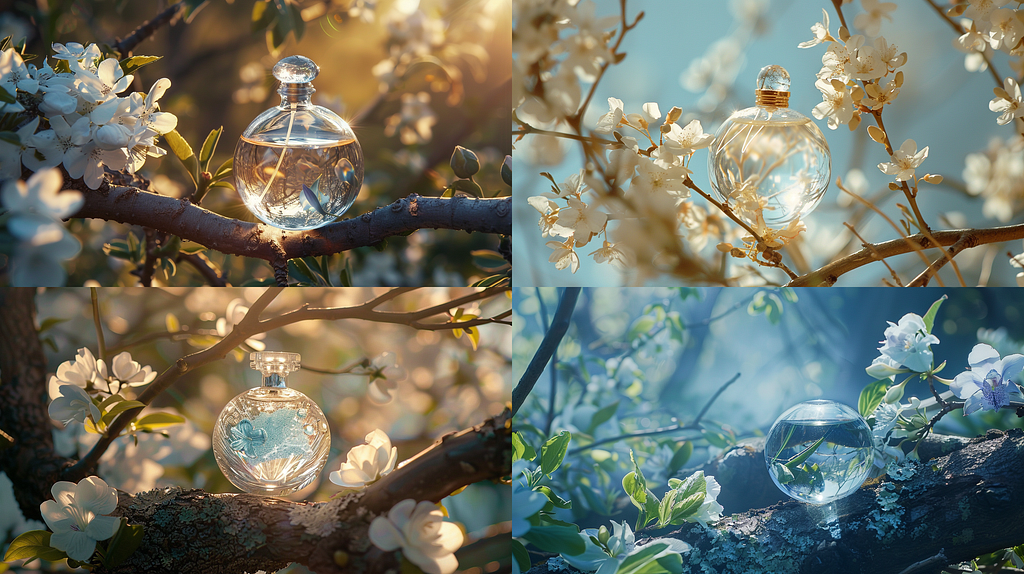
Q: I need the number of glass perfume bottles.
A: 3